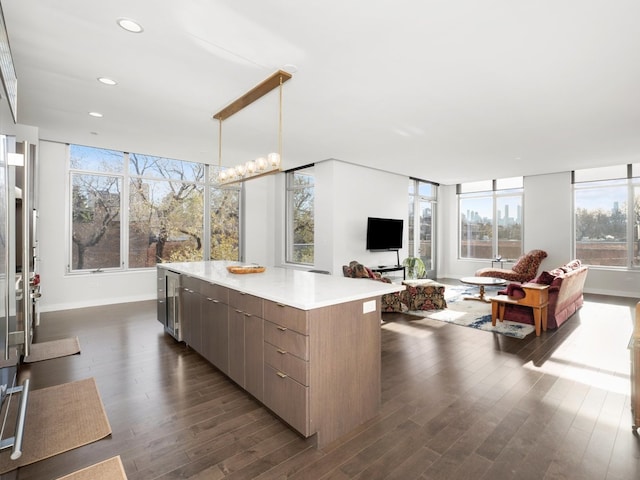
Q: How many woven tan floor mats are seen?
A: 3